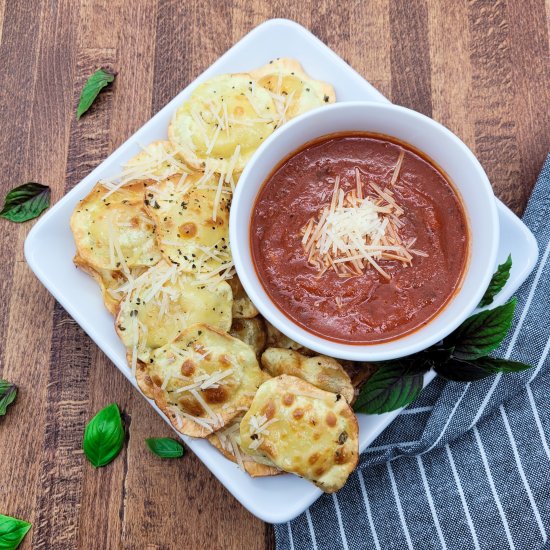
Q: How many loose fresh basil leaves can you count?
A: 6